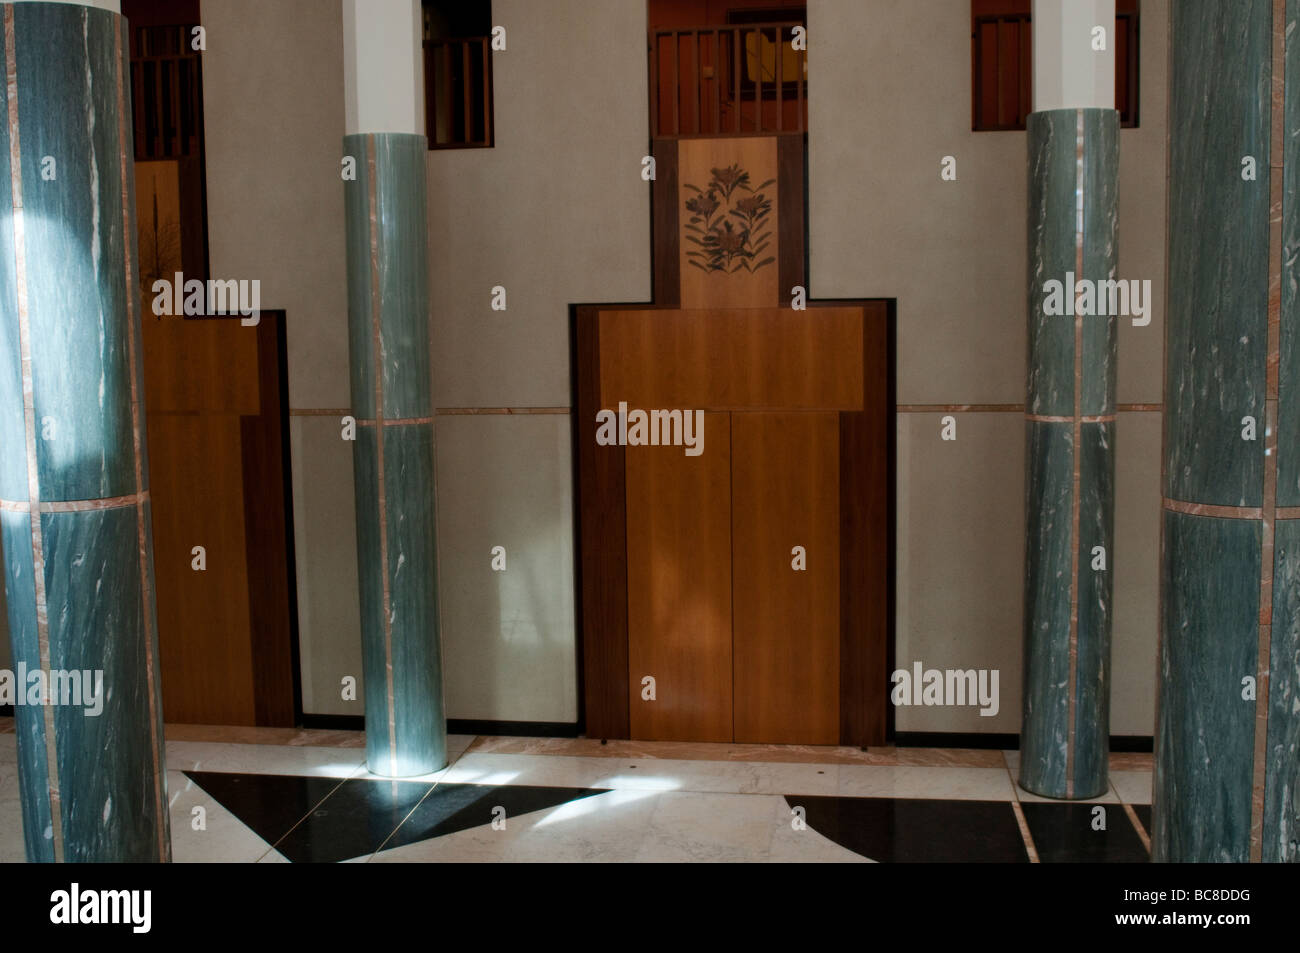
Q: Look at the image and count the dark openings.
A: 4